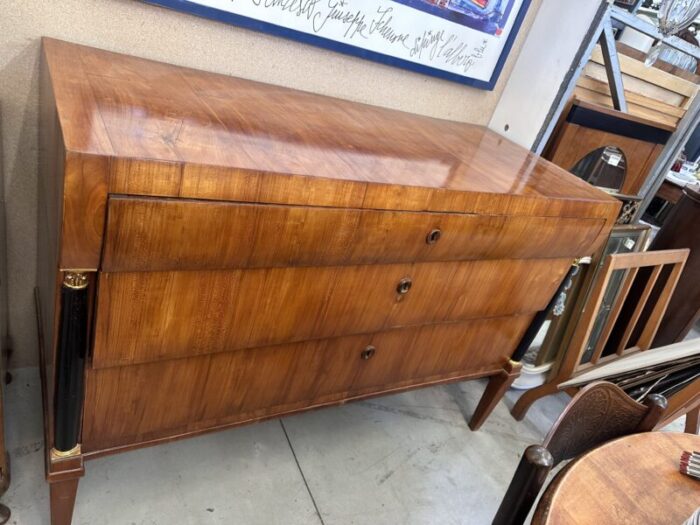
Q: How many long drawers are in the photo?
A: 3